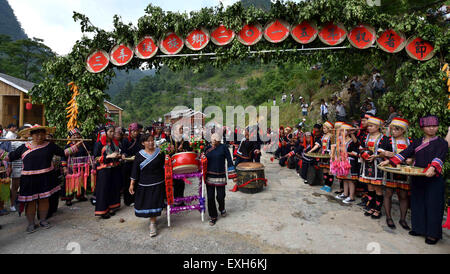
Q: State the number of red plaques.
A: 13